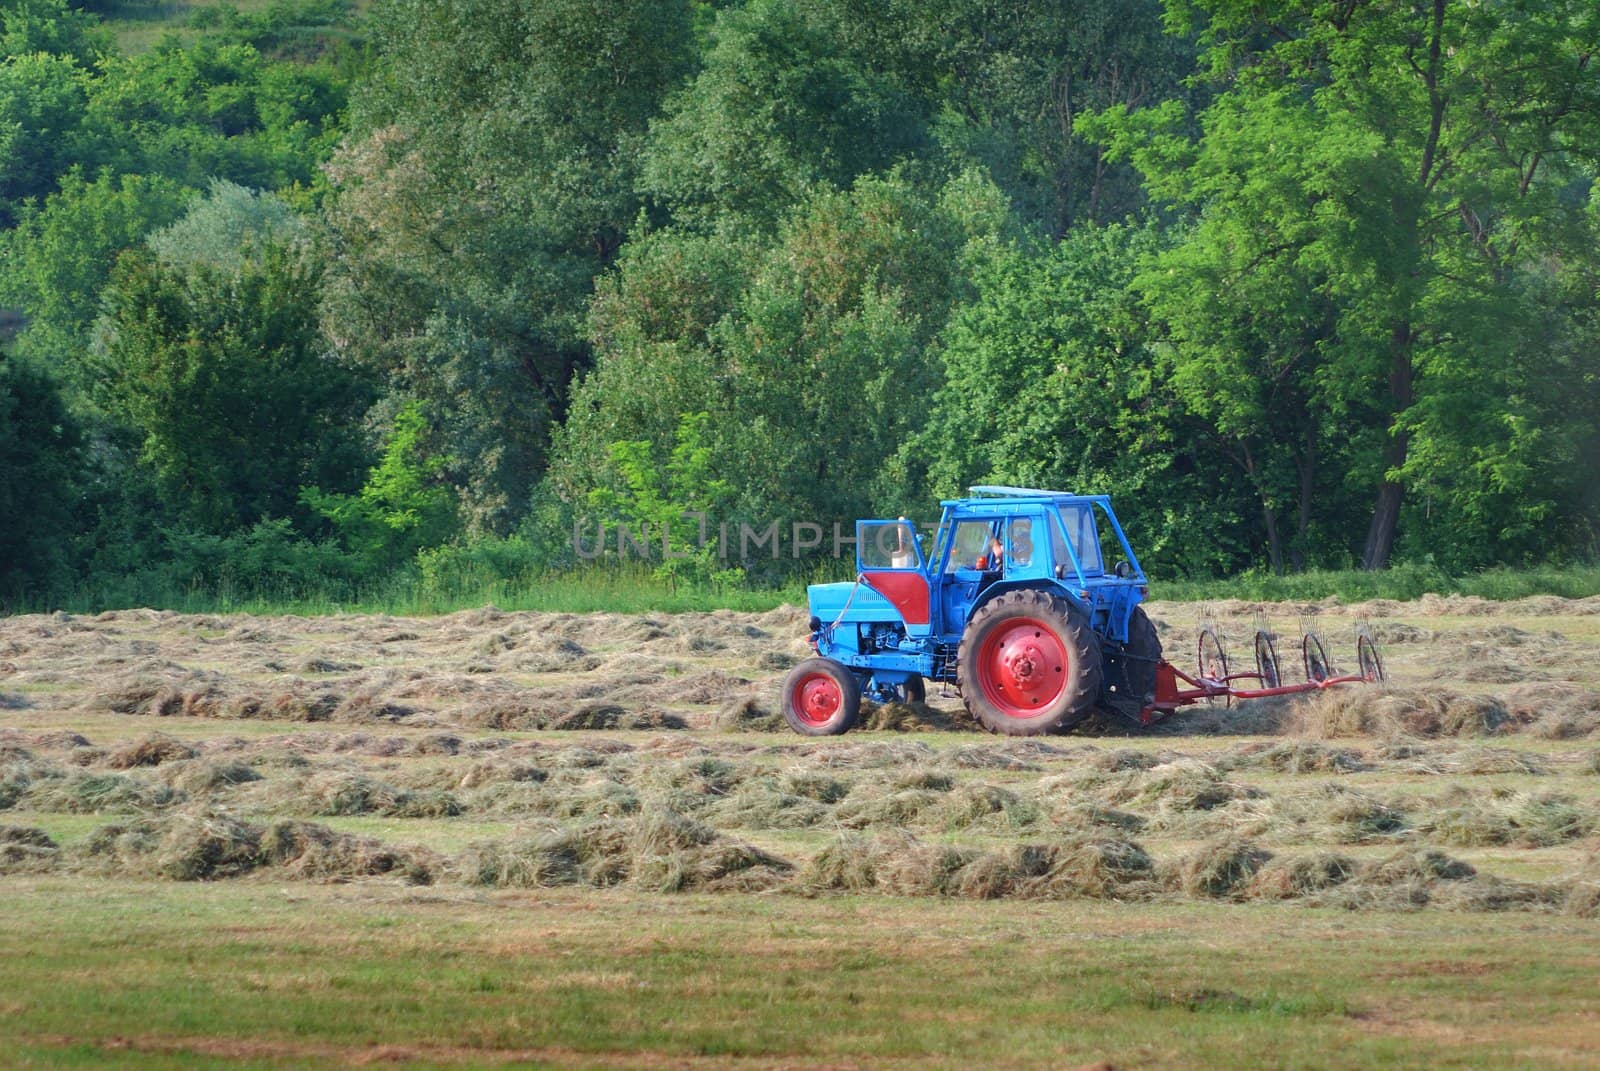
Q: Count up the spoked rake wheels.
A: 4